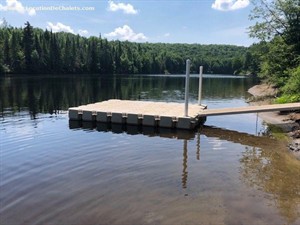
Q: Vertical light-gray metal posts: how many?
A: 2